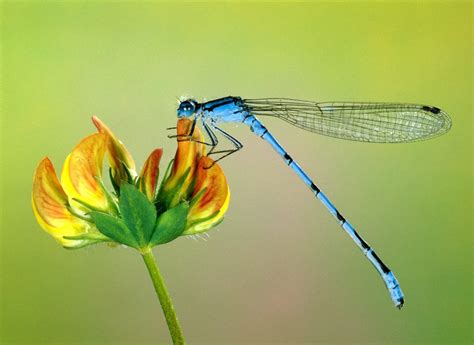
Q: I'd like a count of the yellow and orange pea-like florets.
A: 6